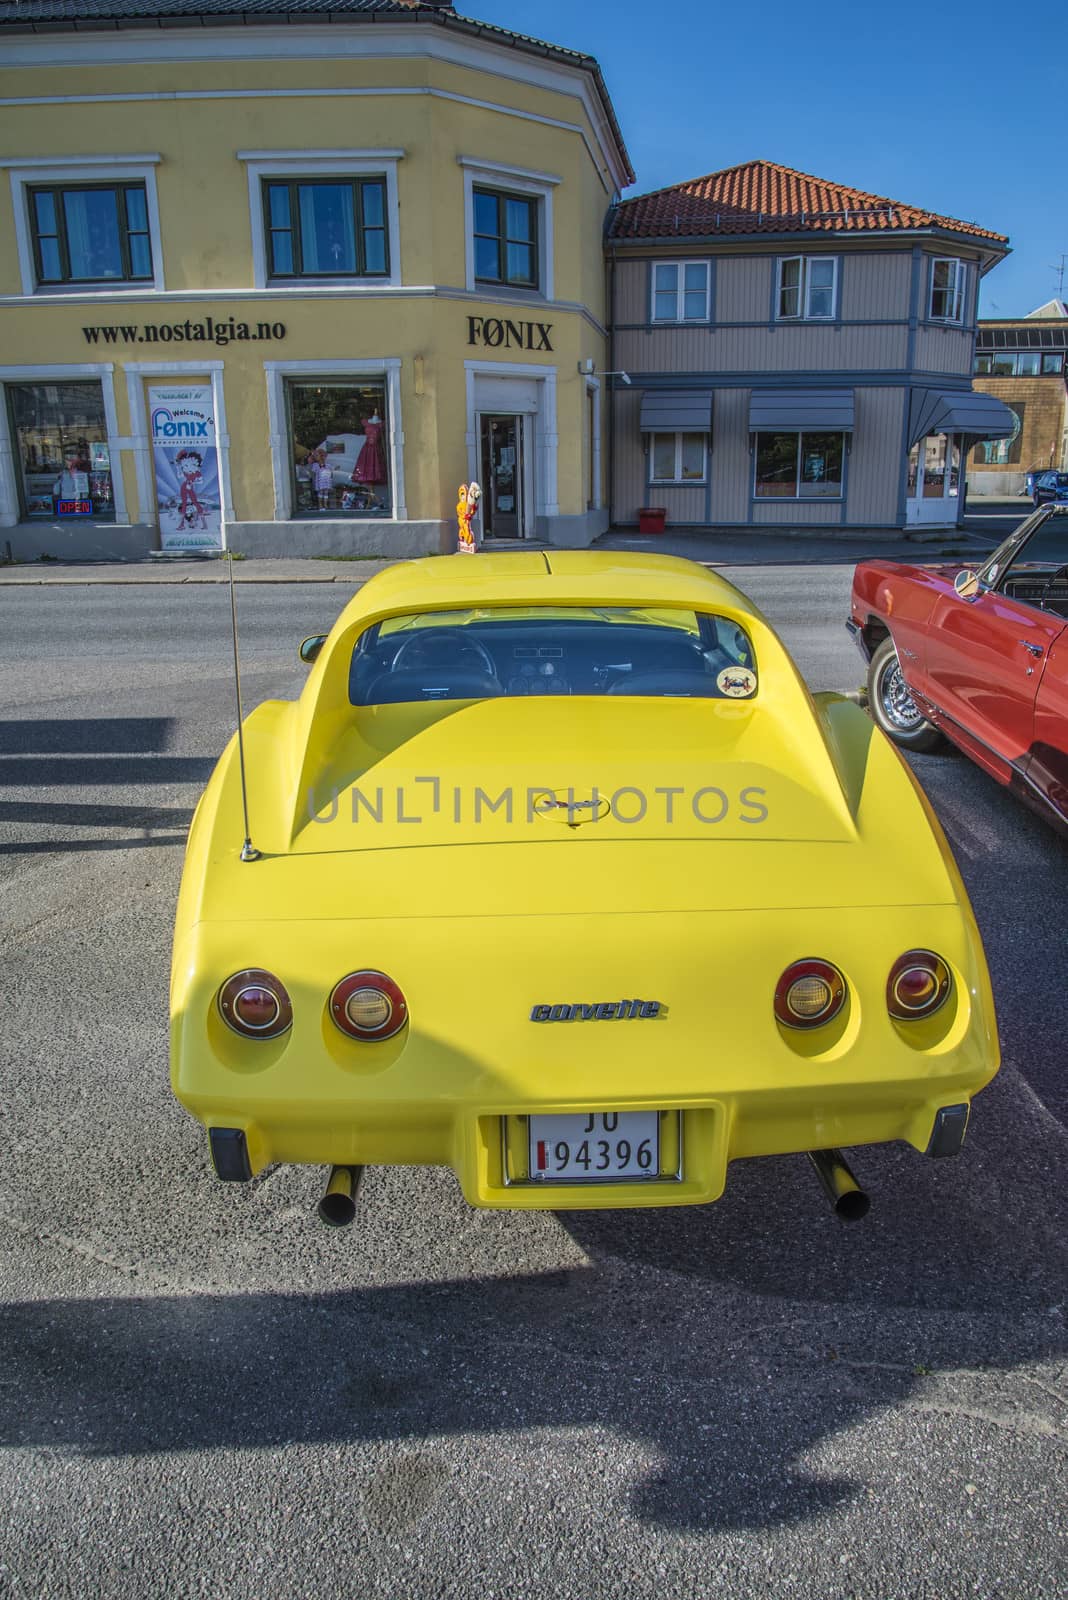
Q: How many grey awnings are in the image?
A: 3